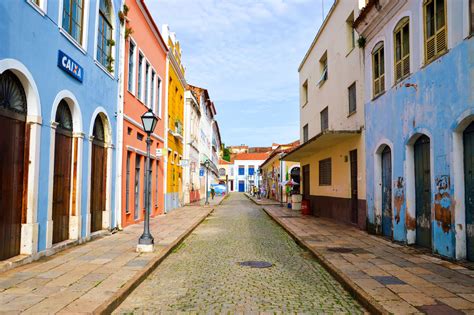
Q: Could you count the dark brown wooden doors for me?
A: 3